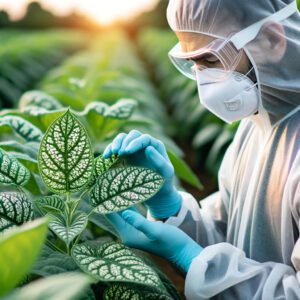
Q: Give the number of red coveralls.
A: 0